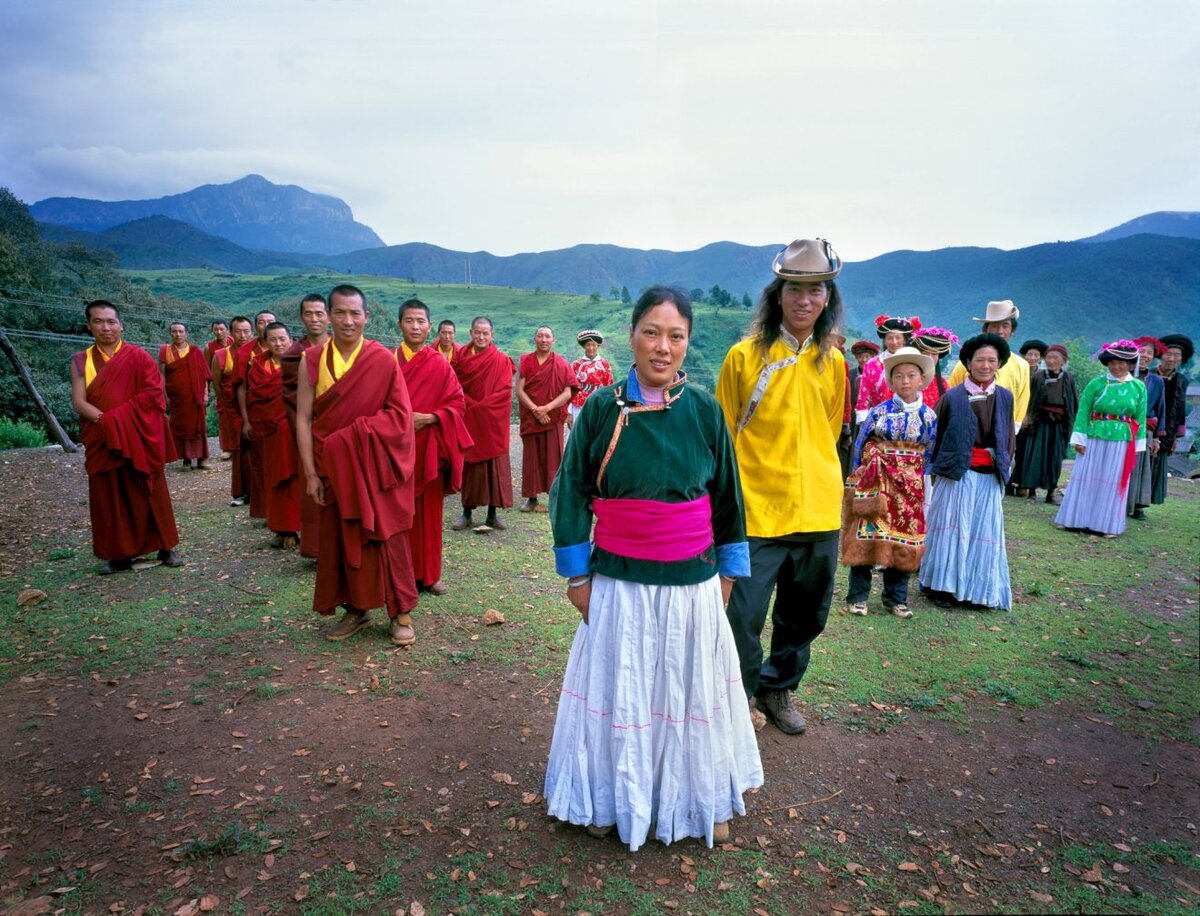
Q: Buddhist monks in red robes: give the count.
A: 12